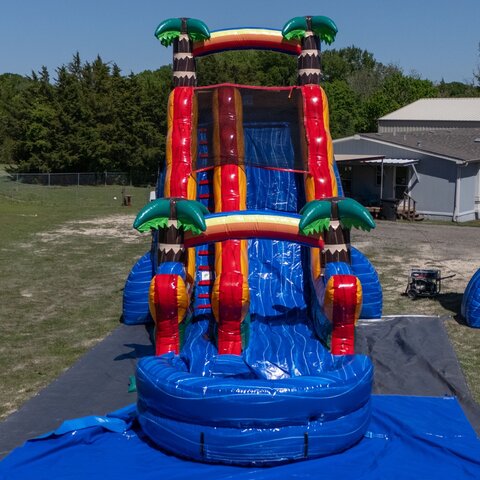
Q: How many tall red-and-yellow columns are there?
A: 3